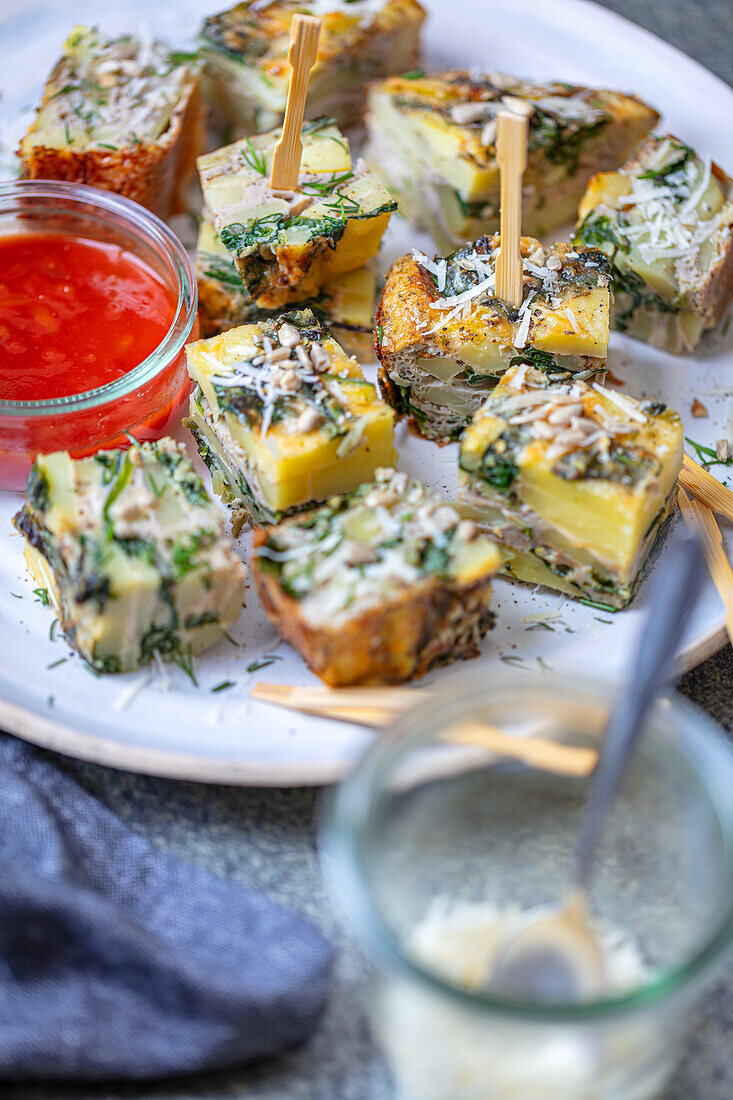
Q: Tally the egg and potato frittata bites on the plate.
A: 11